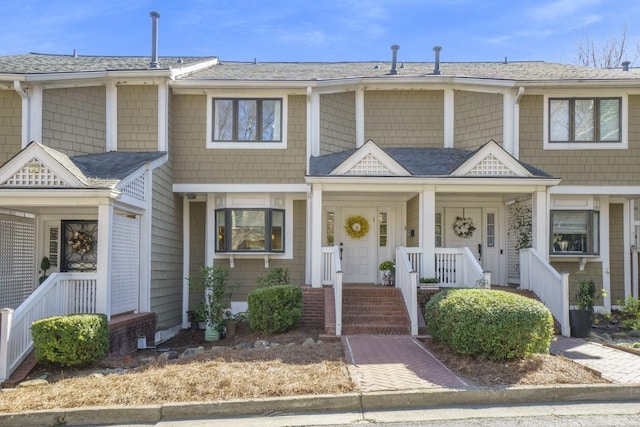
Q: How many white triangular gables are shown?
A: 3